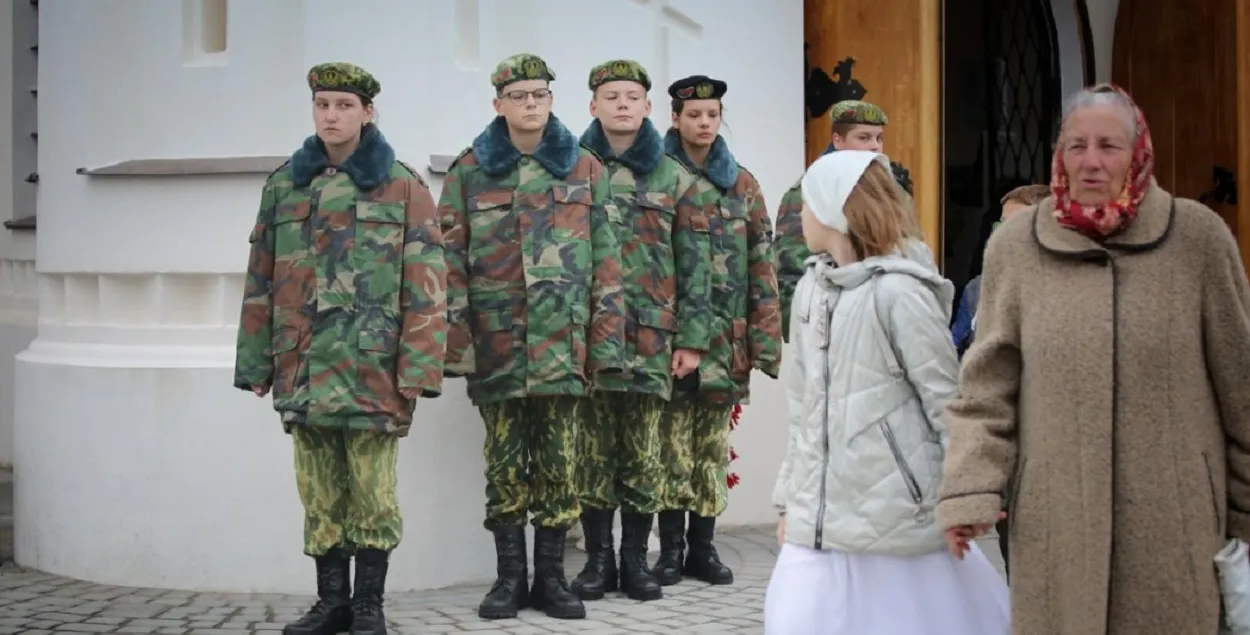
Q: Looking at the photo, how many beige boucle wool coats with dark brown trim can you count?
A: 1